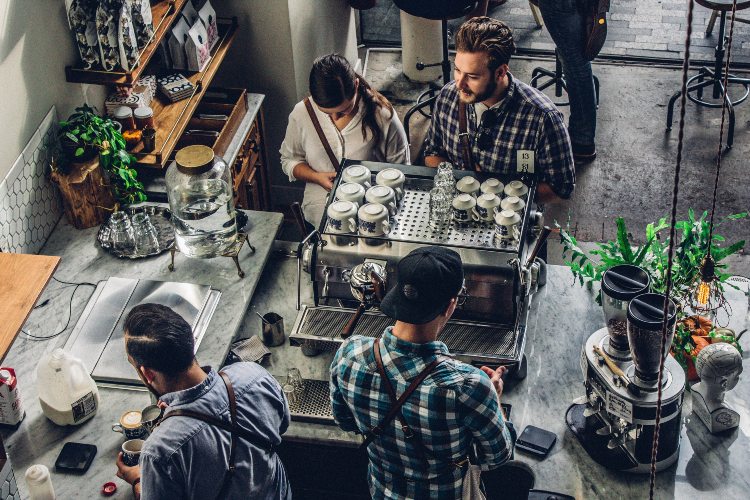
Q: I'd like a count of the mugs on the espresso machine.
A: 13